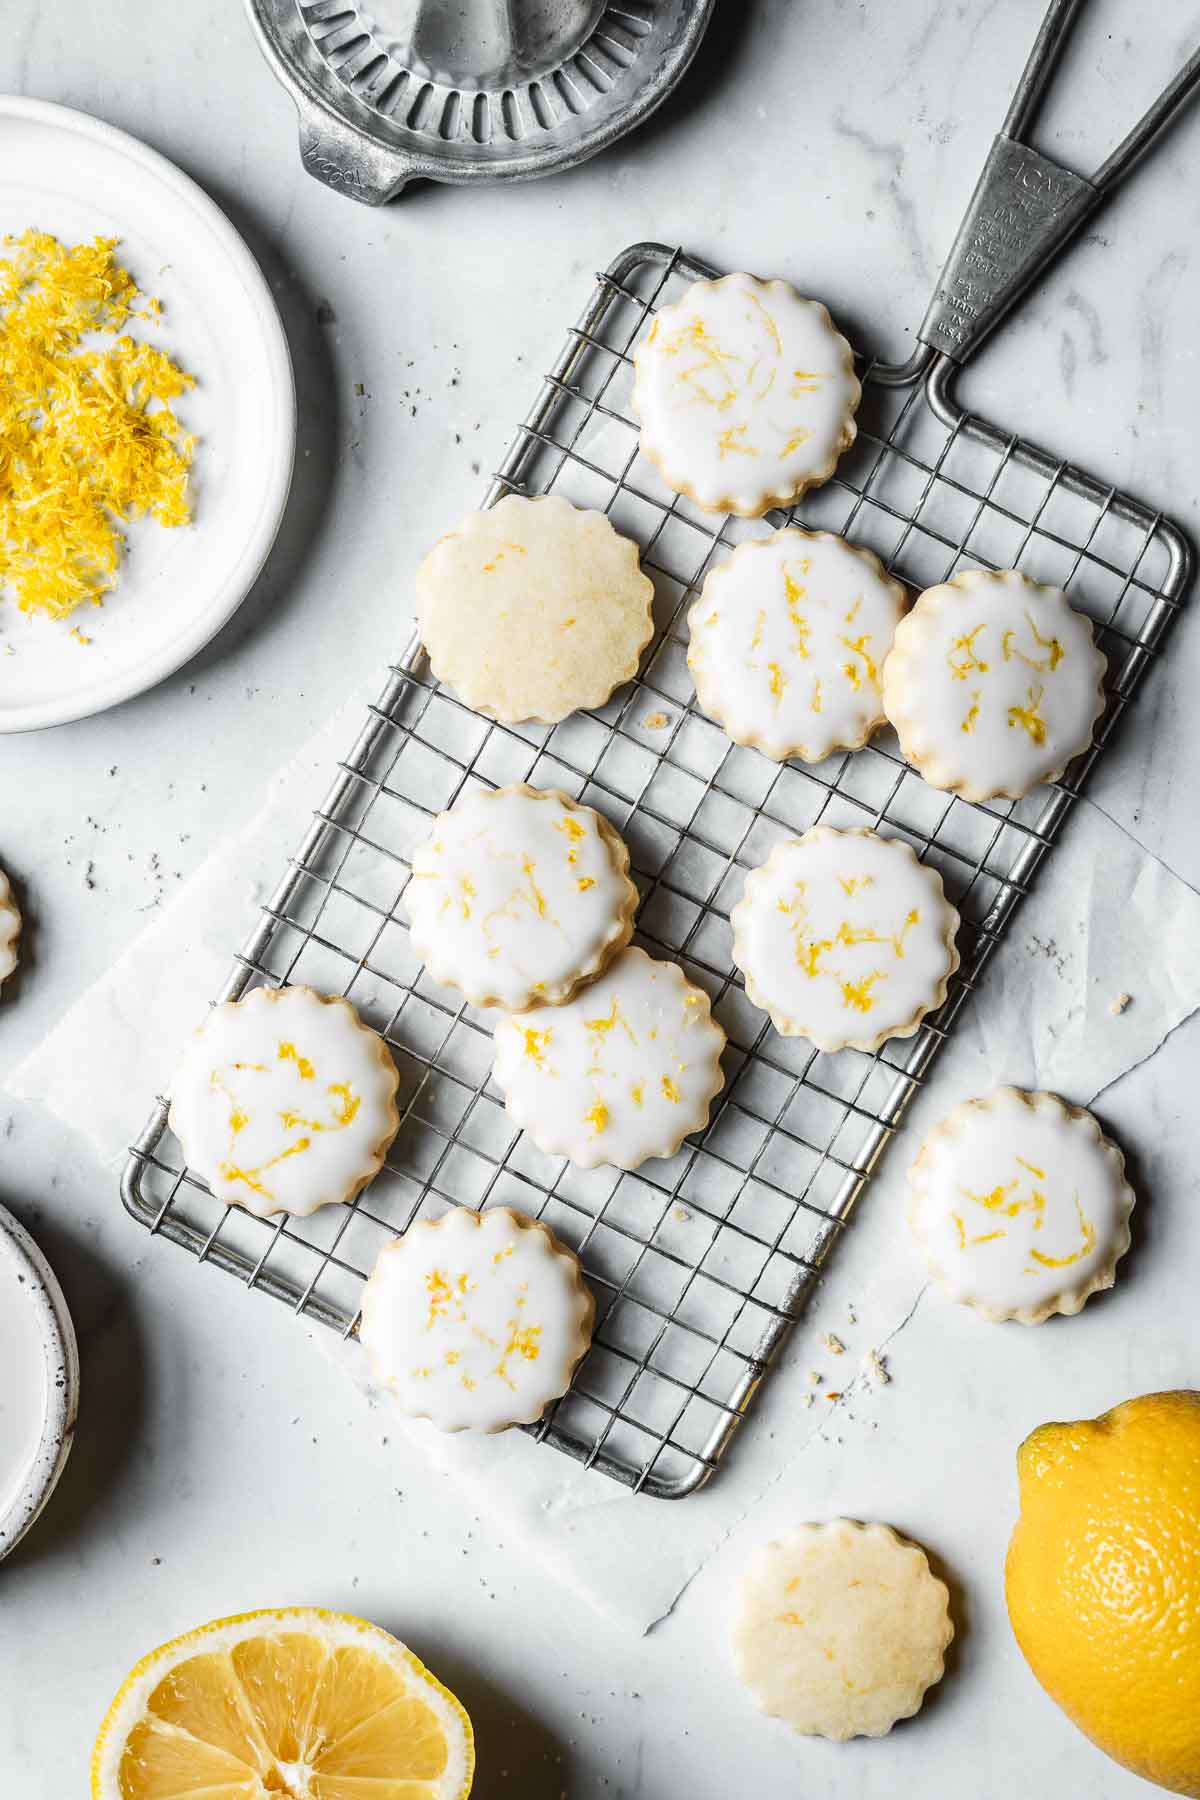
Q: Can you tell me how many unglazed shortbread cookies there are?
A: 2